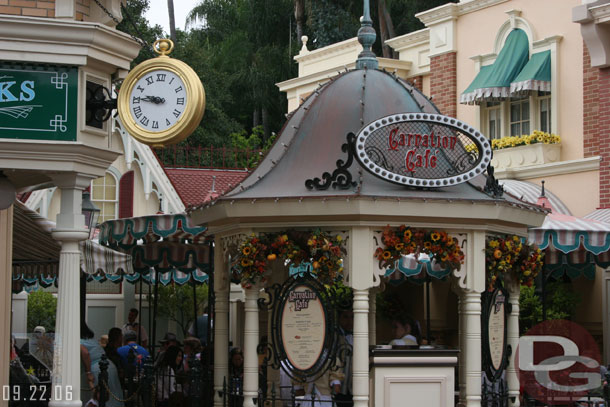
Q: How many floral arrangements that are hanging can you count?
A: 3